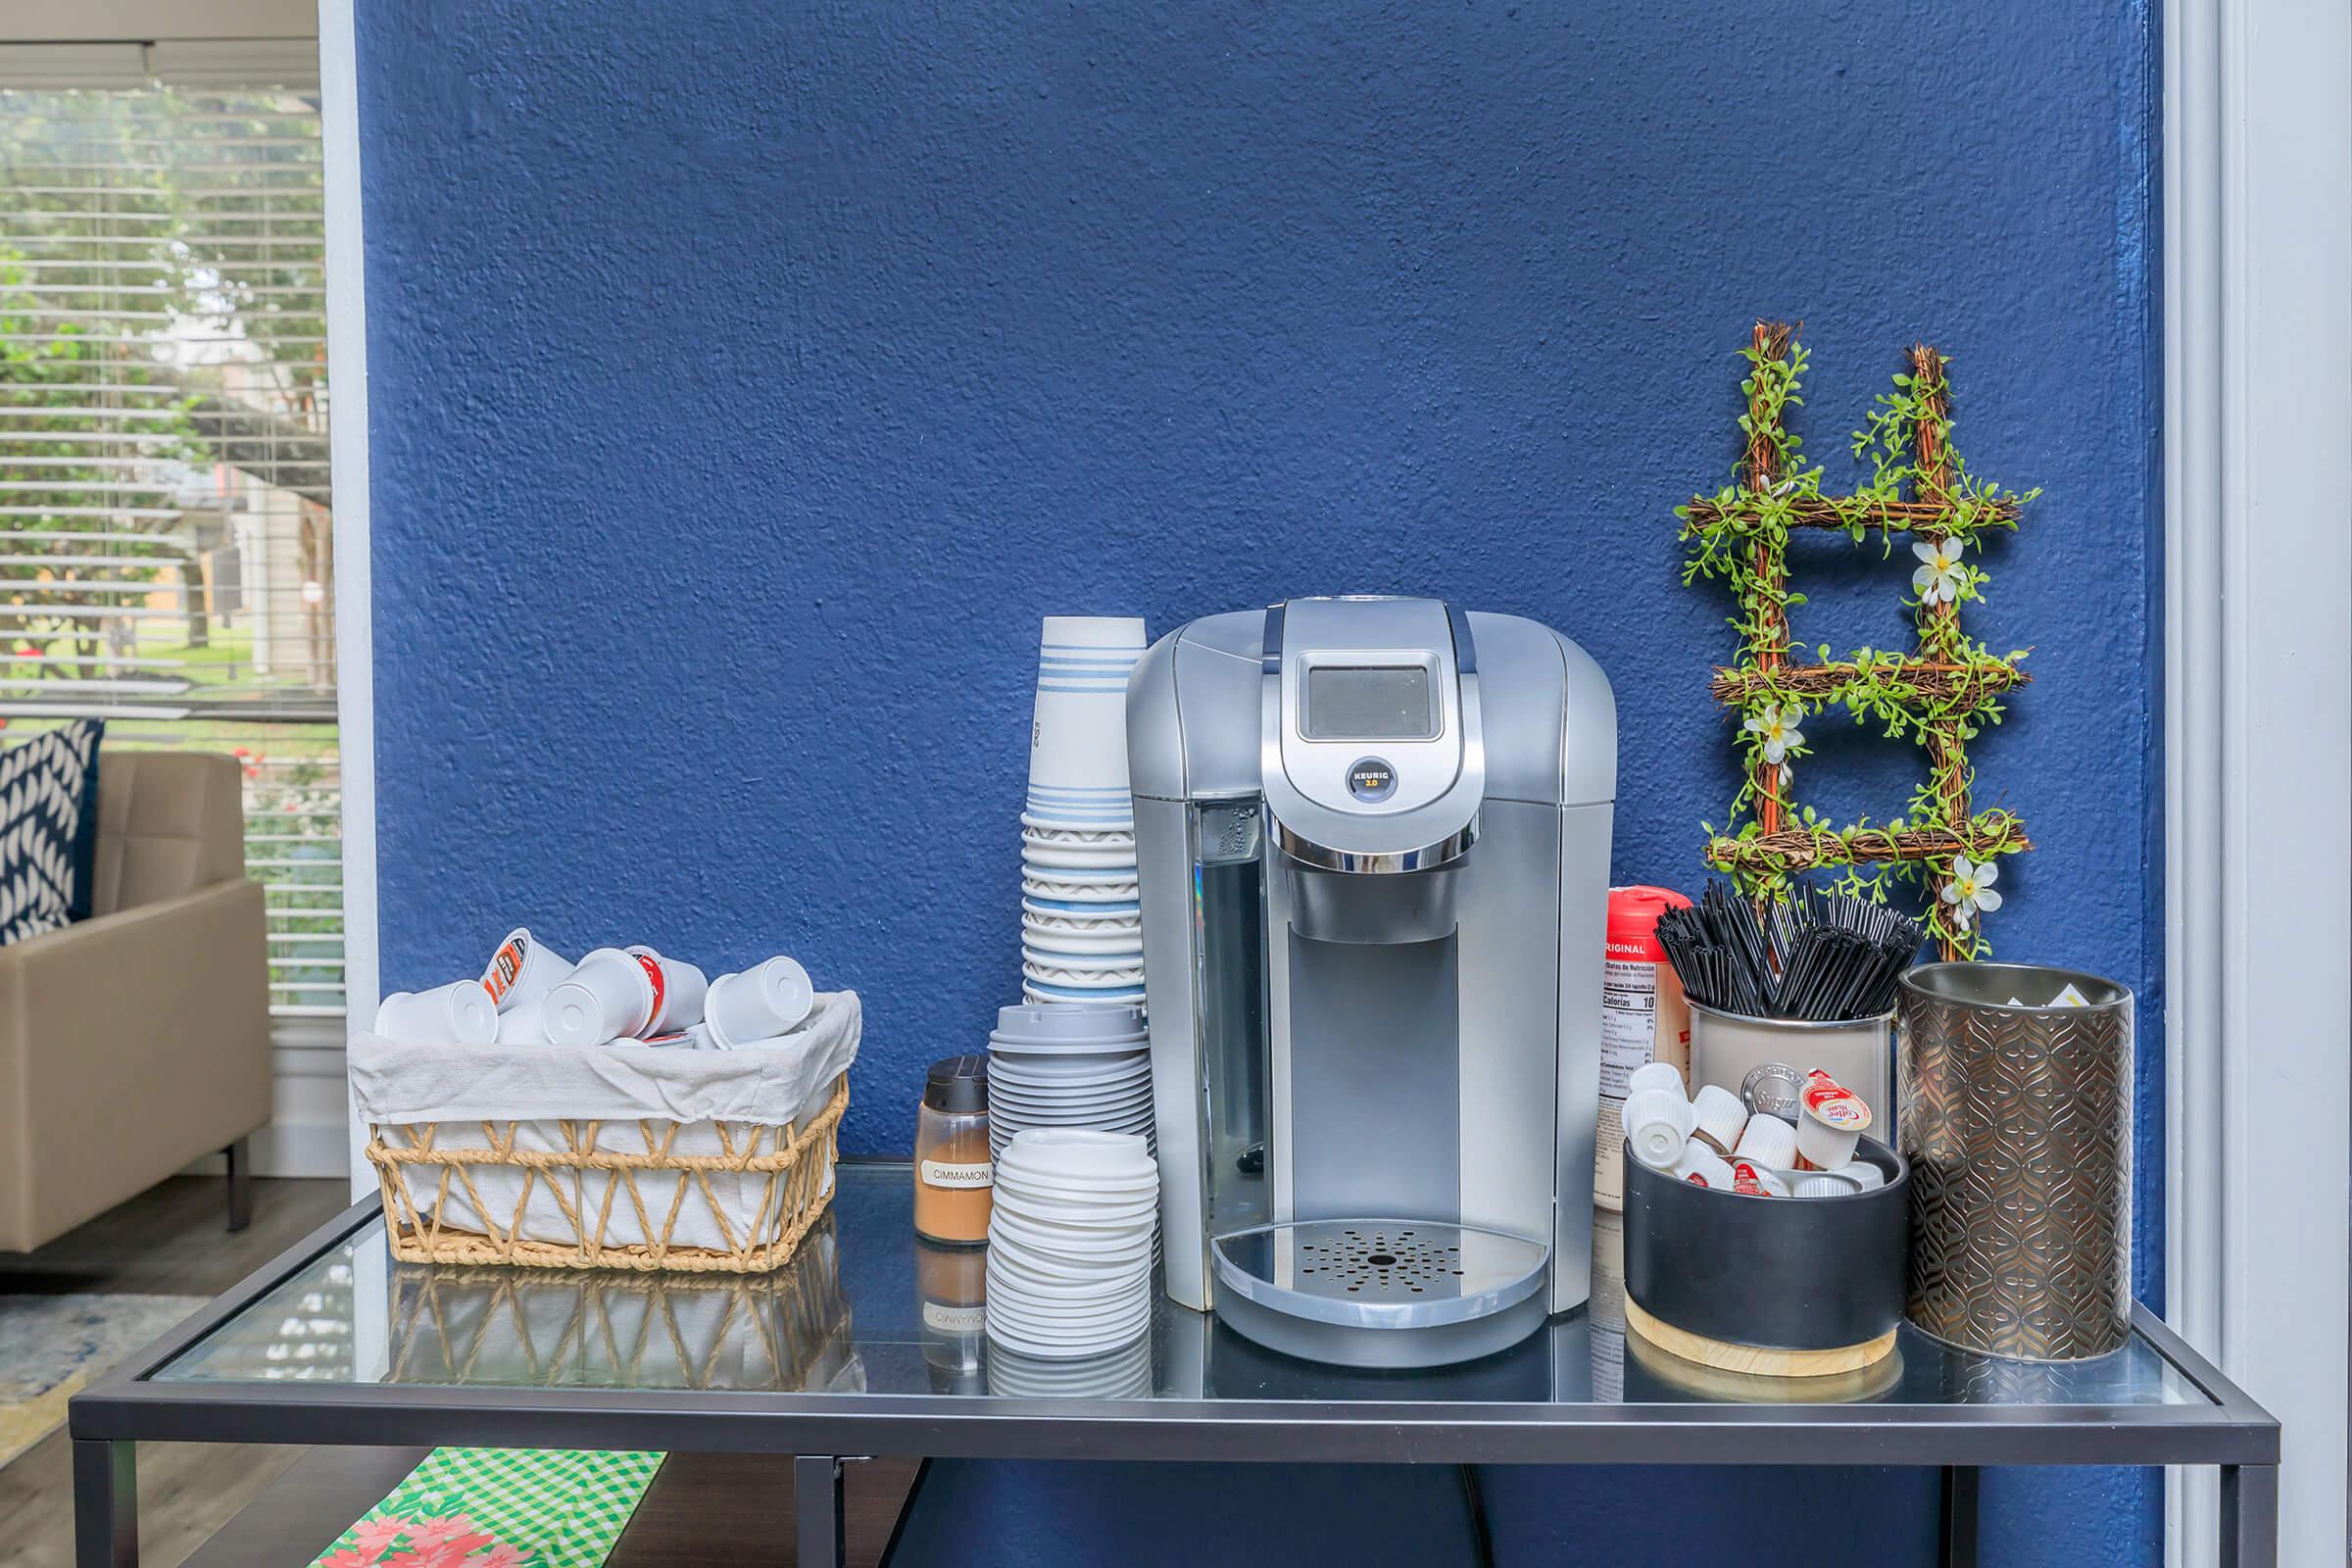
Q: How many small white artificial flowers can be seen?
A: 3